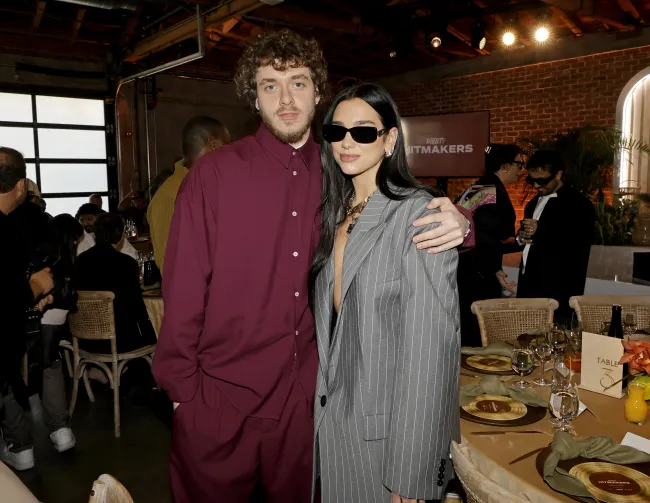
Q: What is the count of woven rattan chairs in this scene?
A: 5